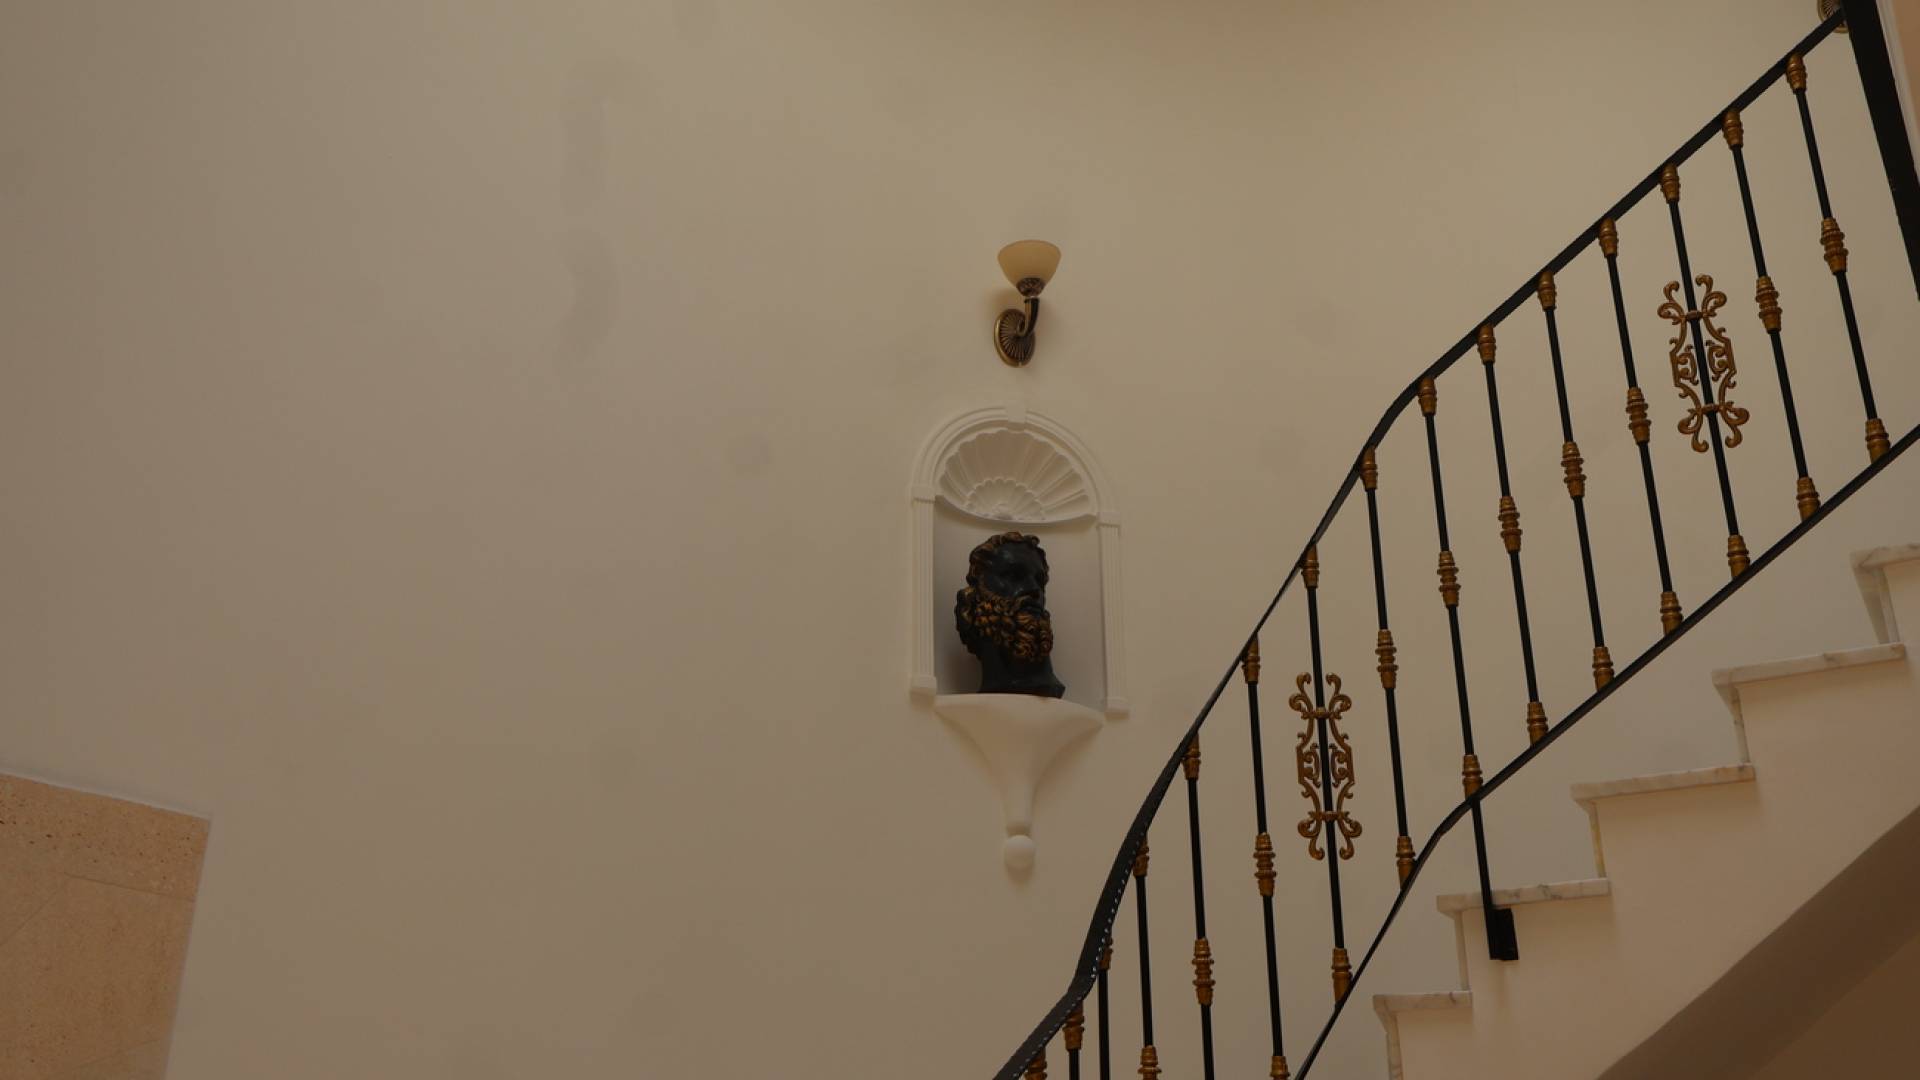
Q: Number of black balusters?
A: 15